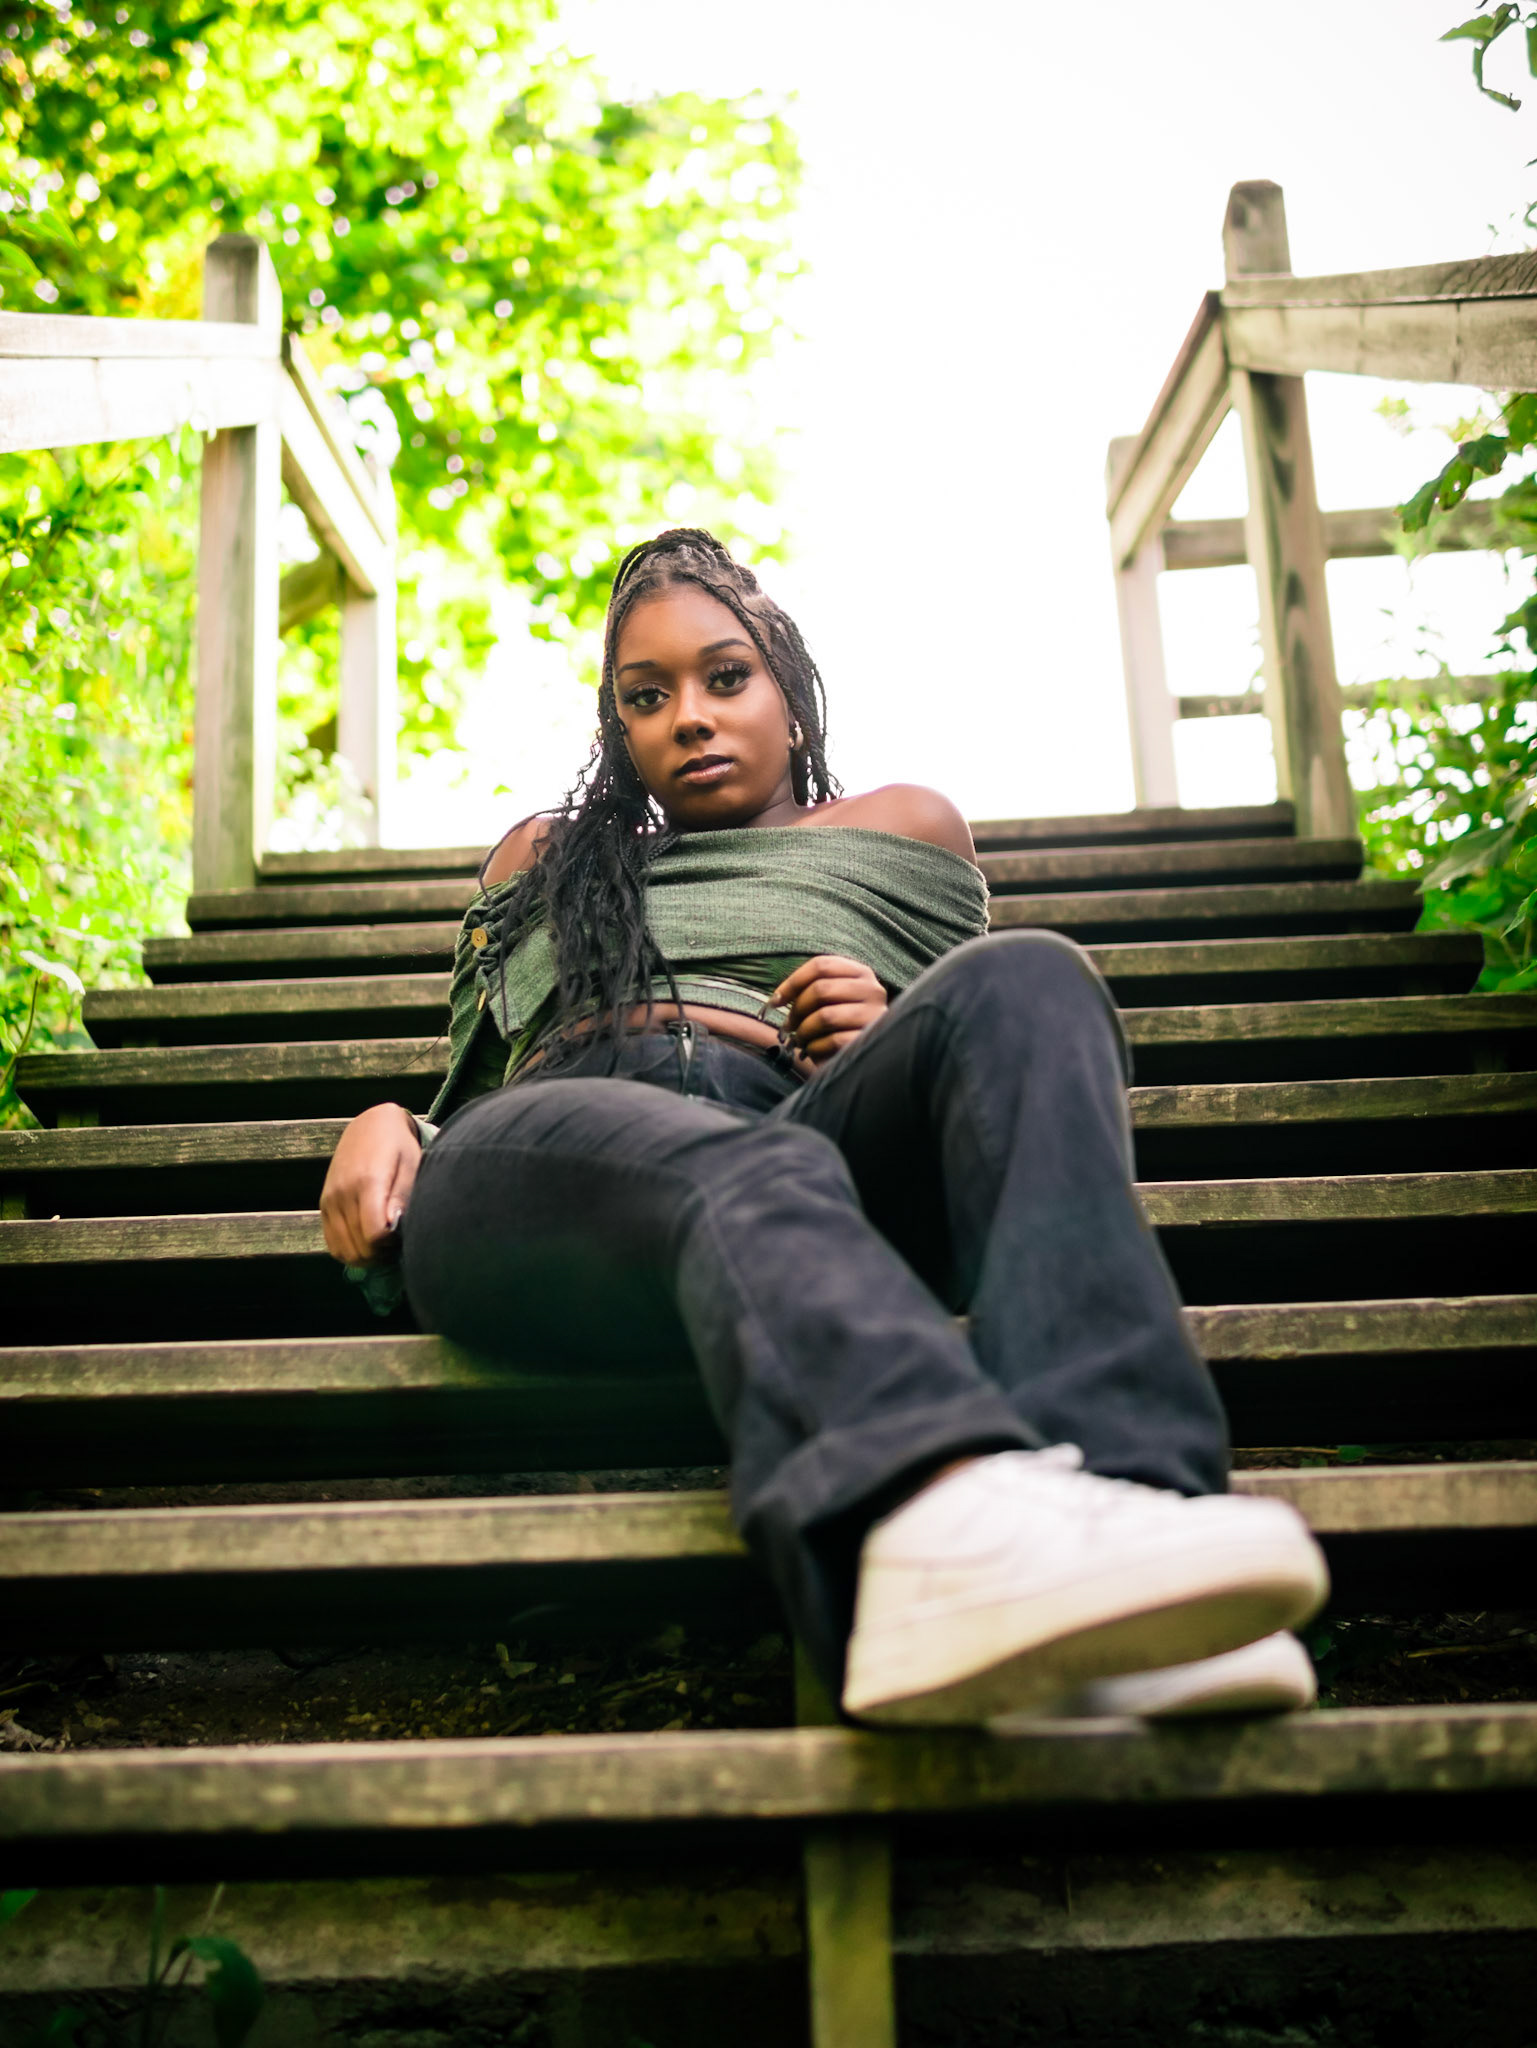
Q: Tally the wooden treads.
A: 10